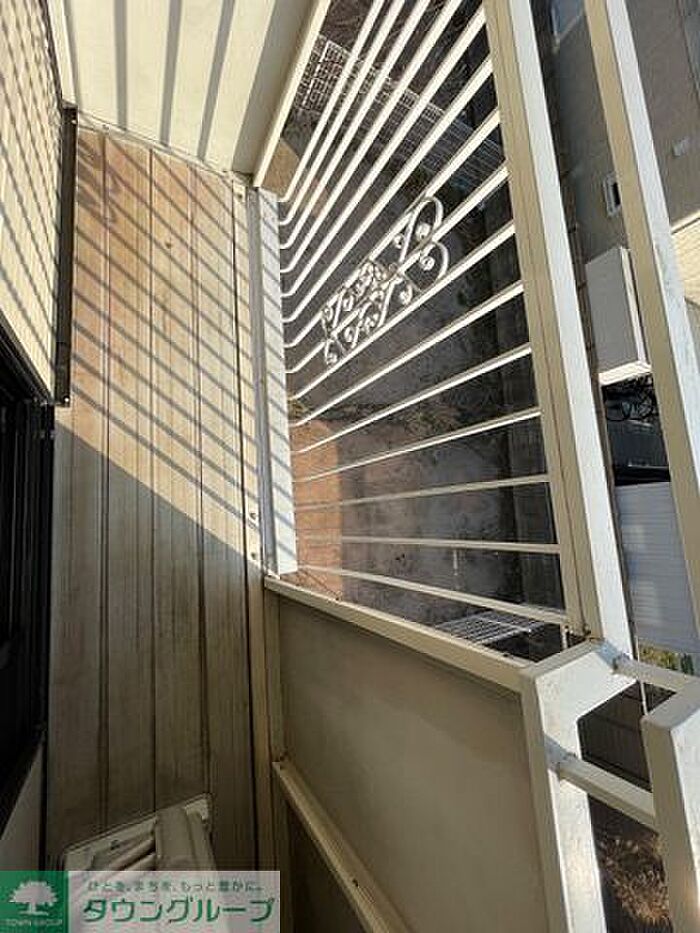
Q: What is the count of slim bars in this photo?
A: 15